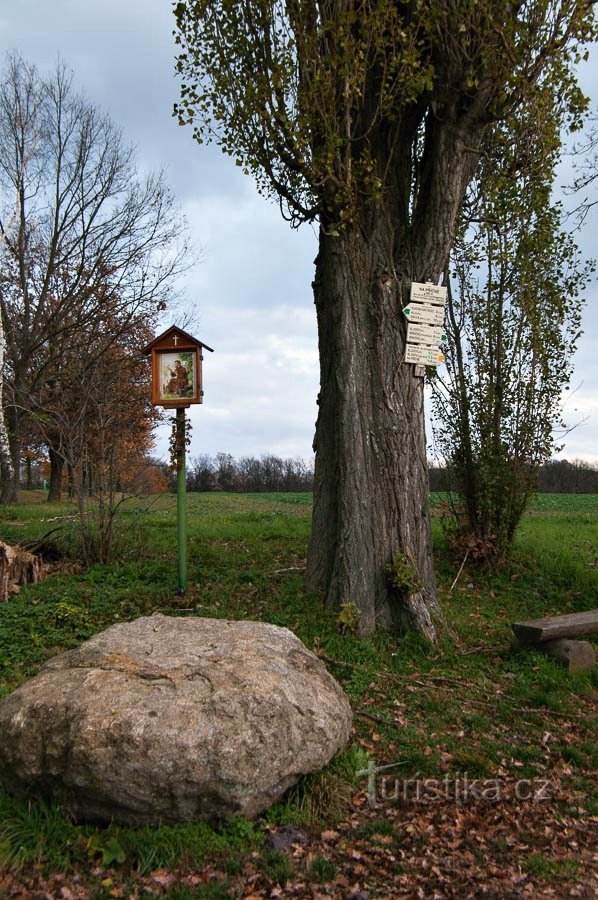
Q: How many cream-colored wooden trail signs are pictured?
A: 4